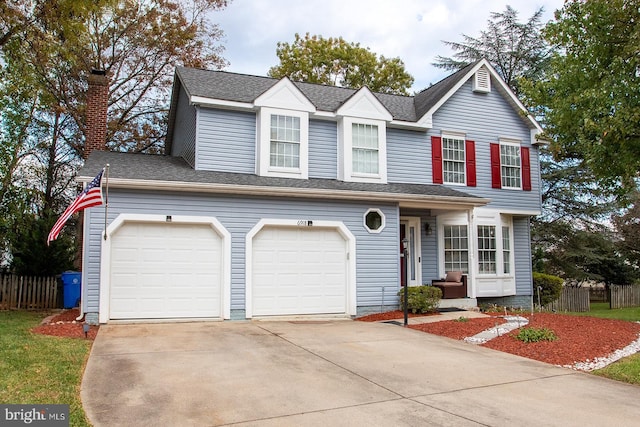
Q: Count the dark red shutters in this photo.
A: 4